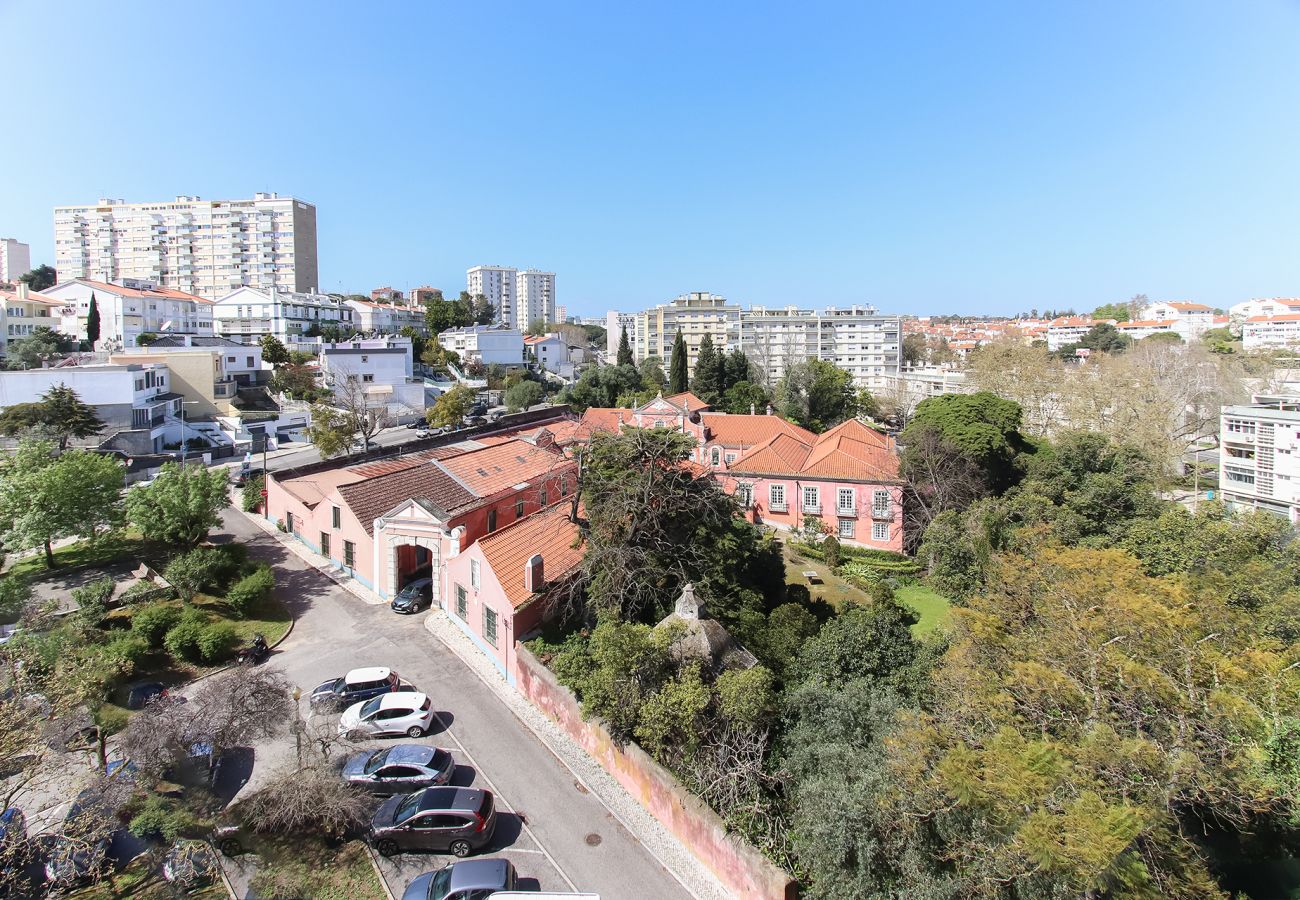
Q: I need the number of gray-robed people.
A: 0